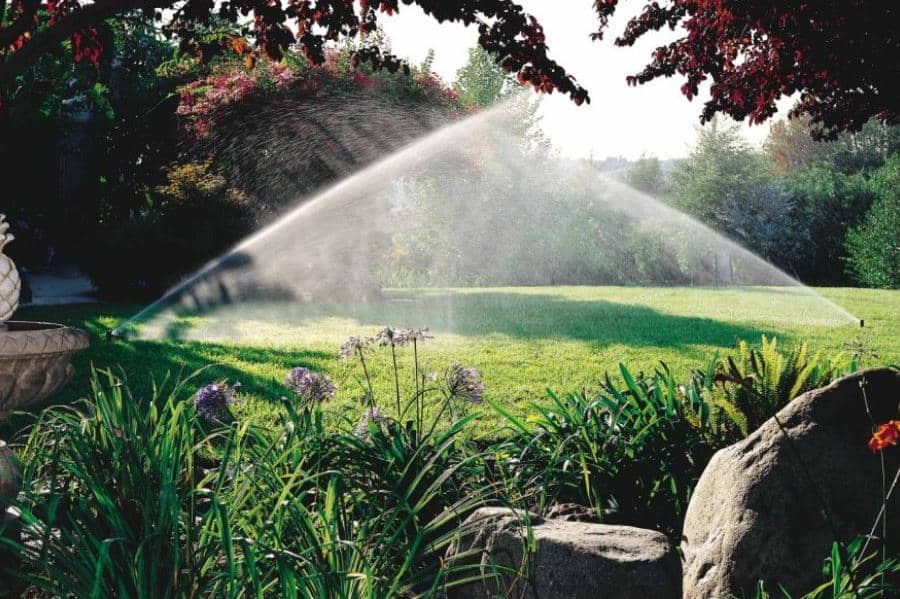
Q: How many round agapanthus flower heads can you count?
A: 7